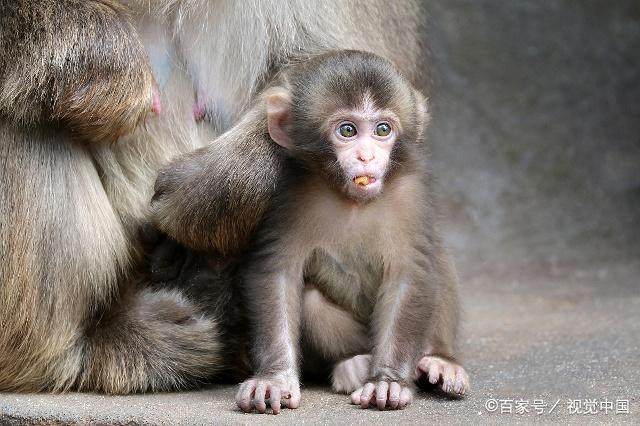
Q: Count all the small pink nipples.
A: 2